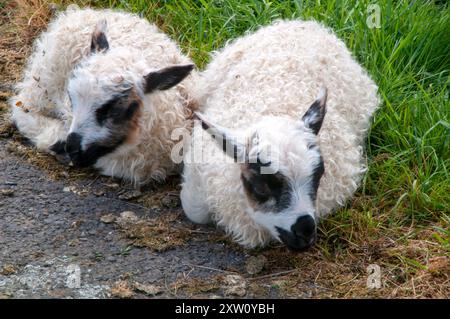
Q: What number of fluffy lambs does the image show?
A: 2